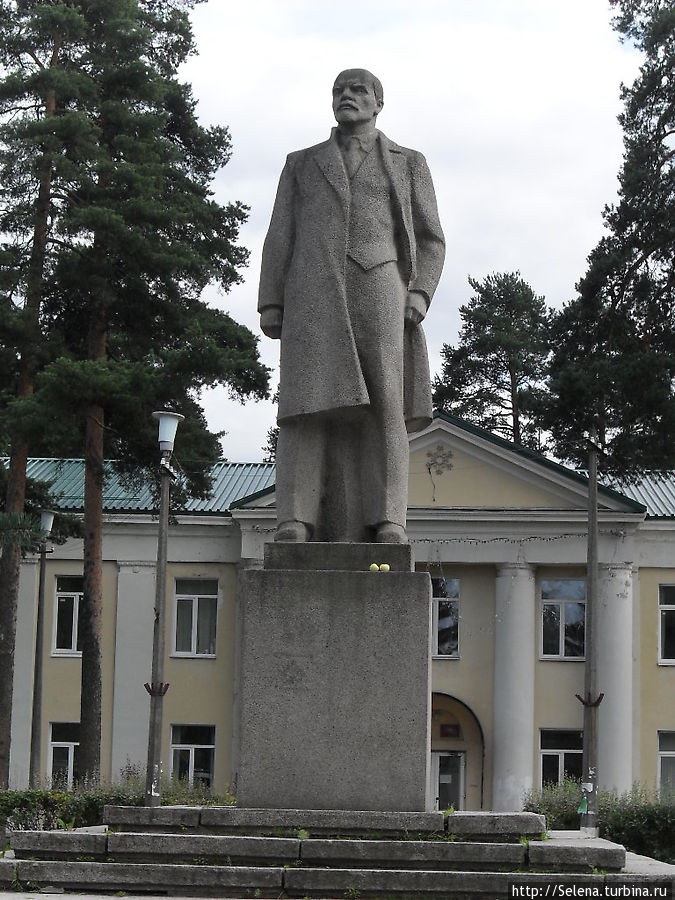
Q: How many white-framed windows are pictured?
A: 9